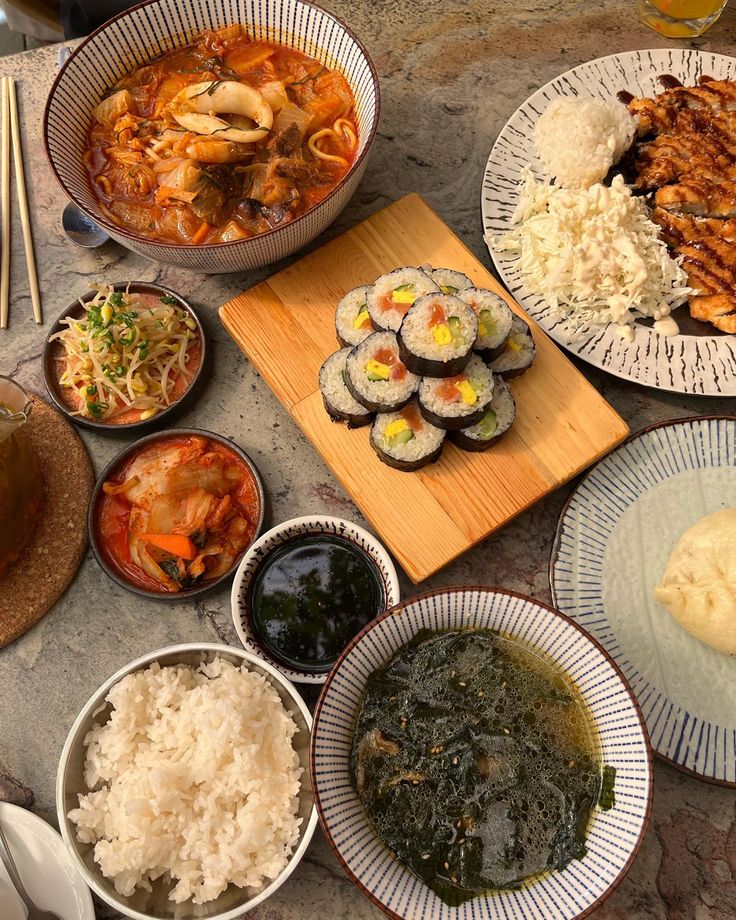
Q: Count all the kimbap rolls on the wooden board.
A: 11